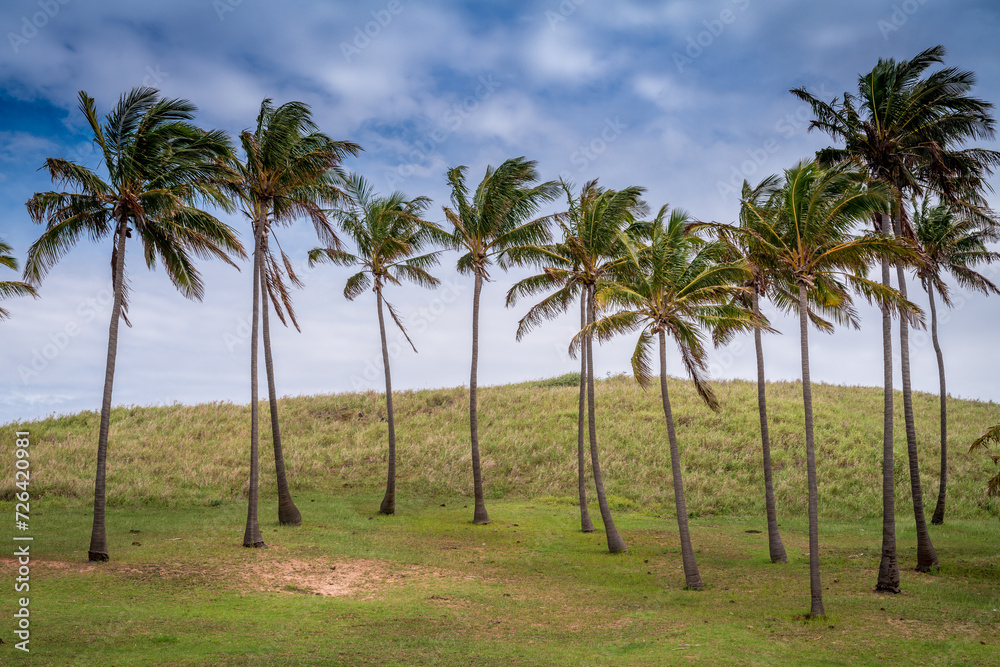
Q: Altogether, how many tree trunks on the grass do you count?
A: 13